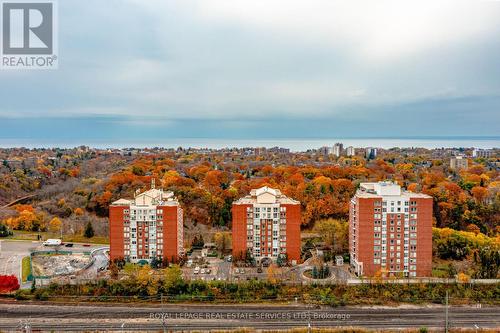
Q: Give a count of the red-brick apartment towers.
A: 3